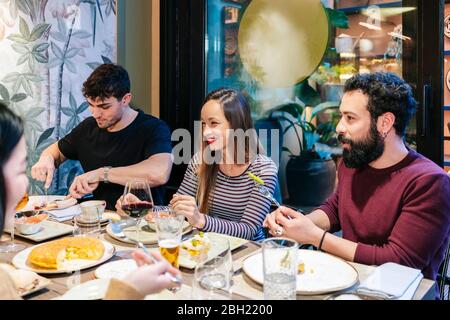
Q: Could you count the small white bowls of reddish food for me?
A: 1